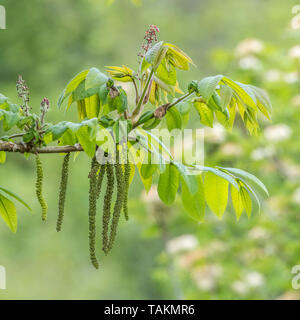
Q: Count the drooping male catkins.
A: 7